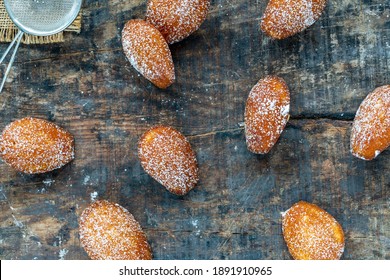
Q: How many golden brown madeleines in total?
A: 9